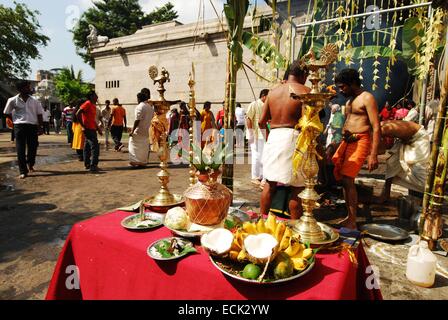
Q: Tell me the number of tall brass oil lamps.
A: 2